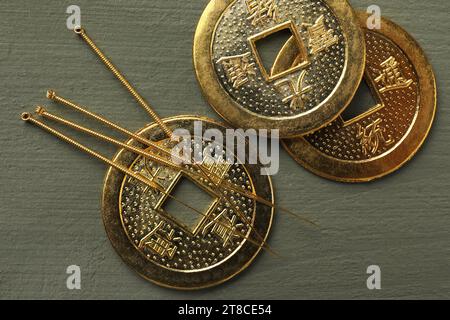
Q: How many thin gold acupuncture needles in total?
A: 4